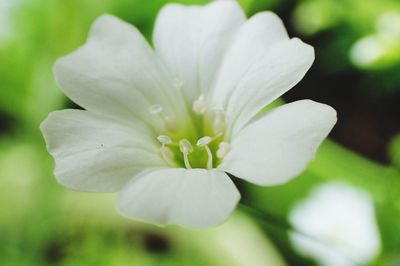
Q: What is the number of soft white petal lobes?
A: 6